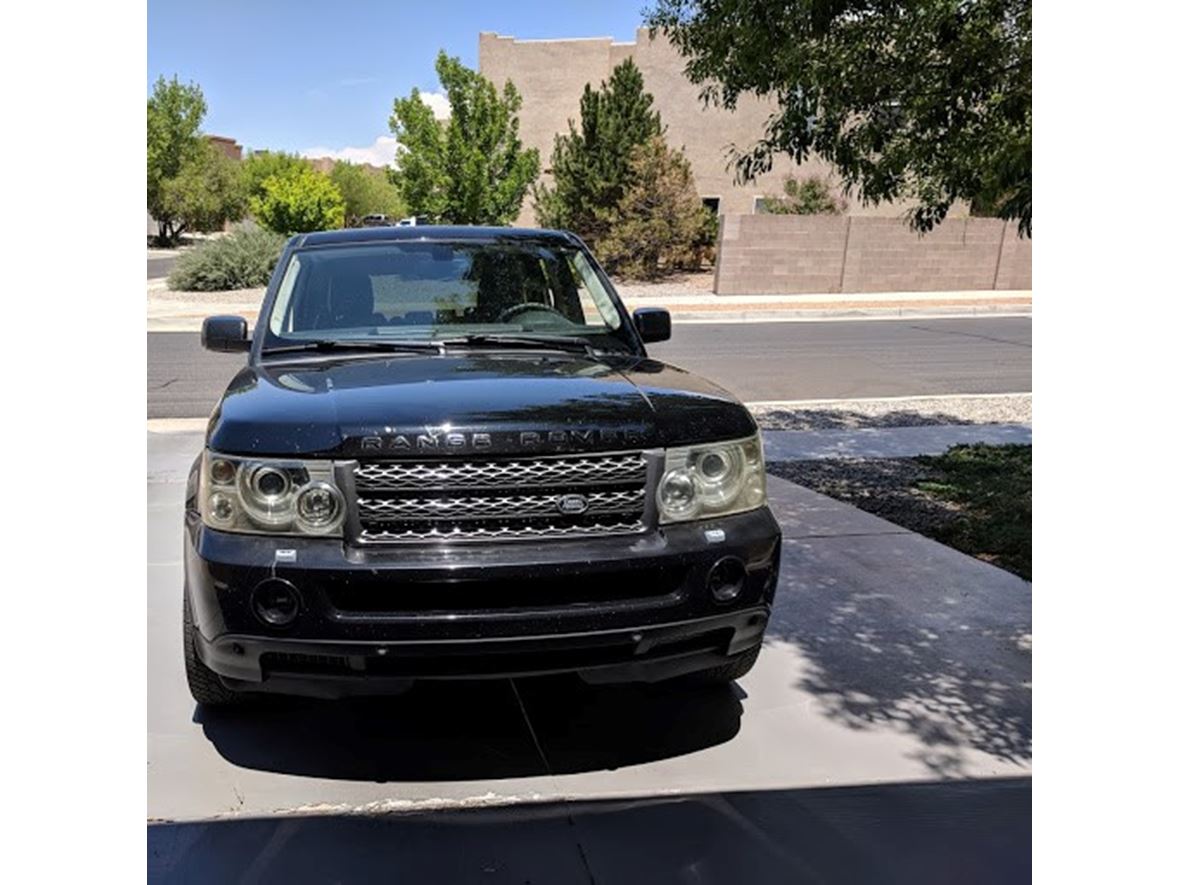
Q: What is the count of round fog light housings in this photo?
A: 2